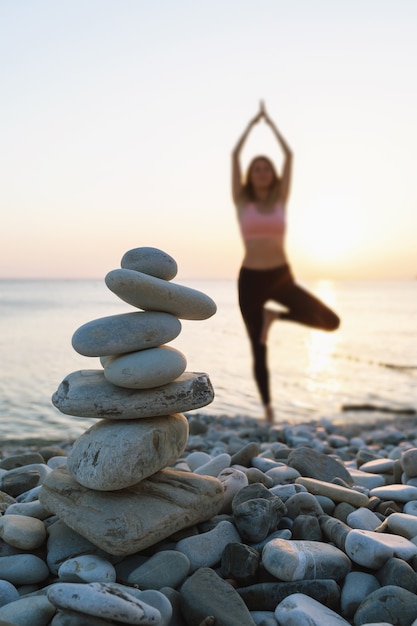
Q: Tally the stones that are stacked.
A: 7